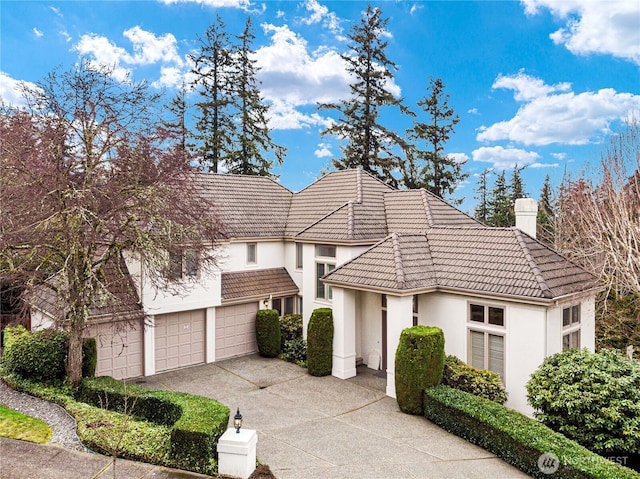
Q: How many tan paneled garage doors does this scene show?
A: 3